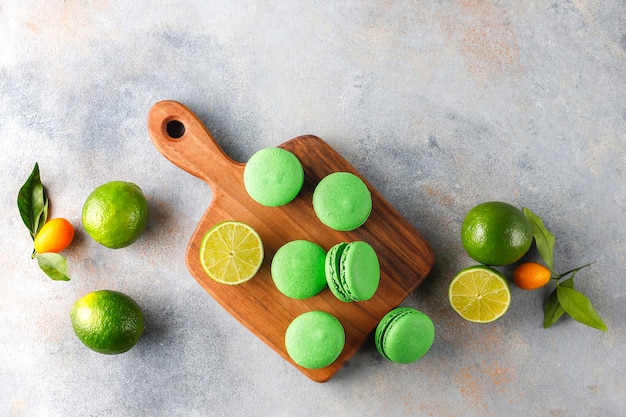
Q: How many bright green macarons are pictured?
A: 6